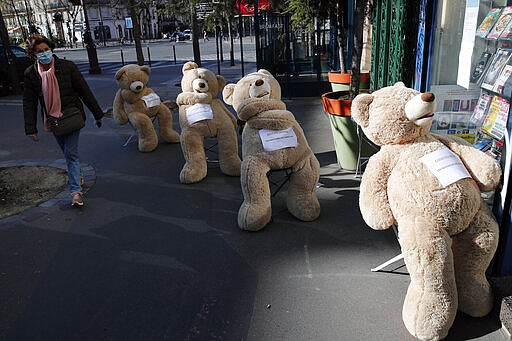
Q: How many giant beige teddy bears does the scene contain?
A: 4